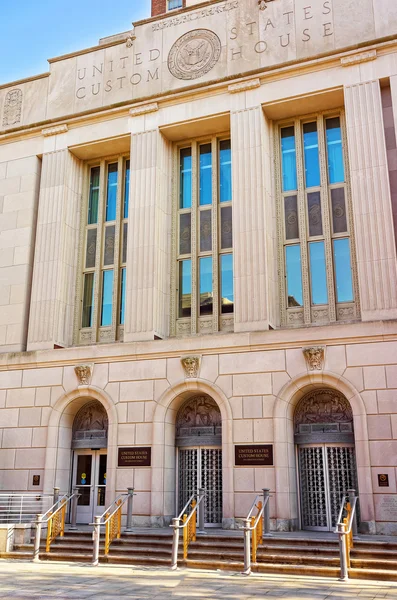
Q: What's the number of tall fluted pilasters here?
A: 4